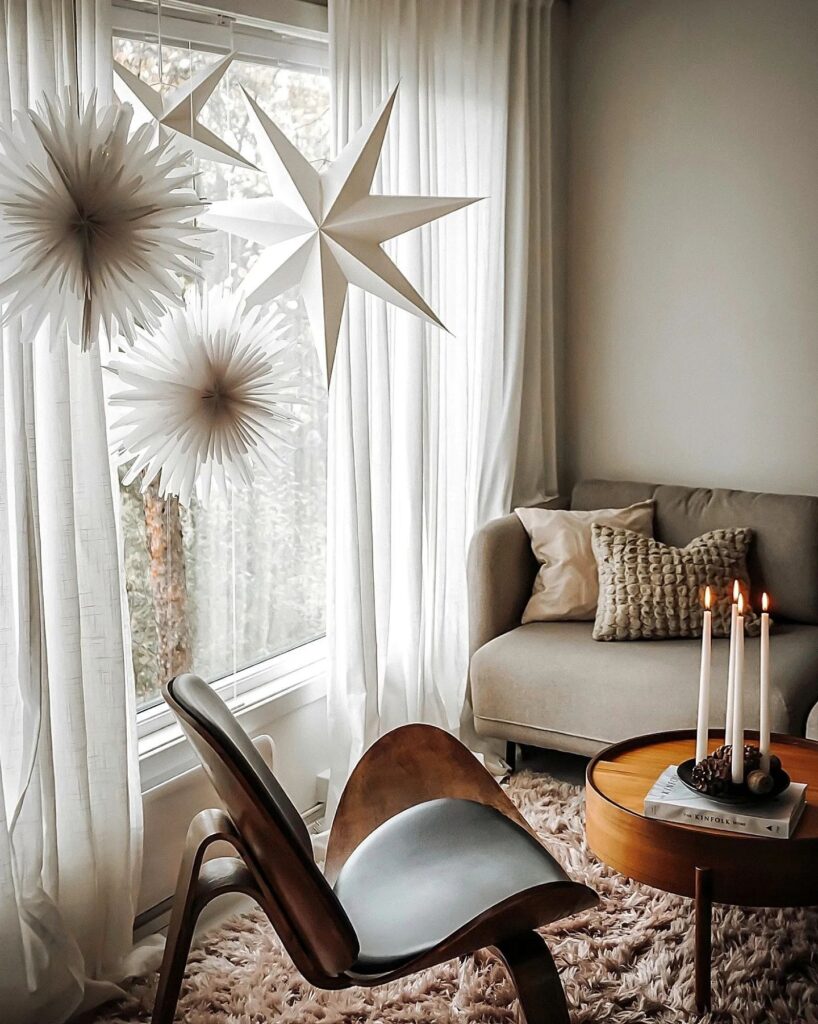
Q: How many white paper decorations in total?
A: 4